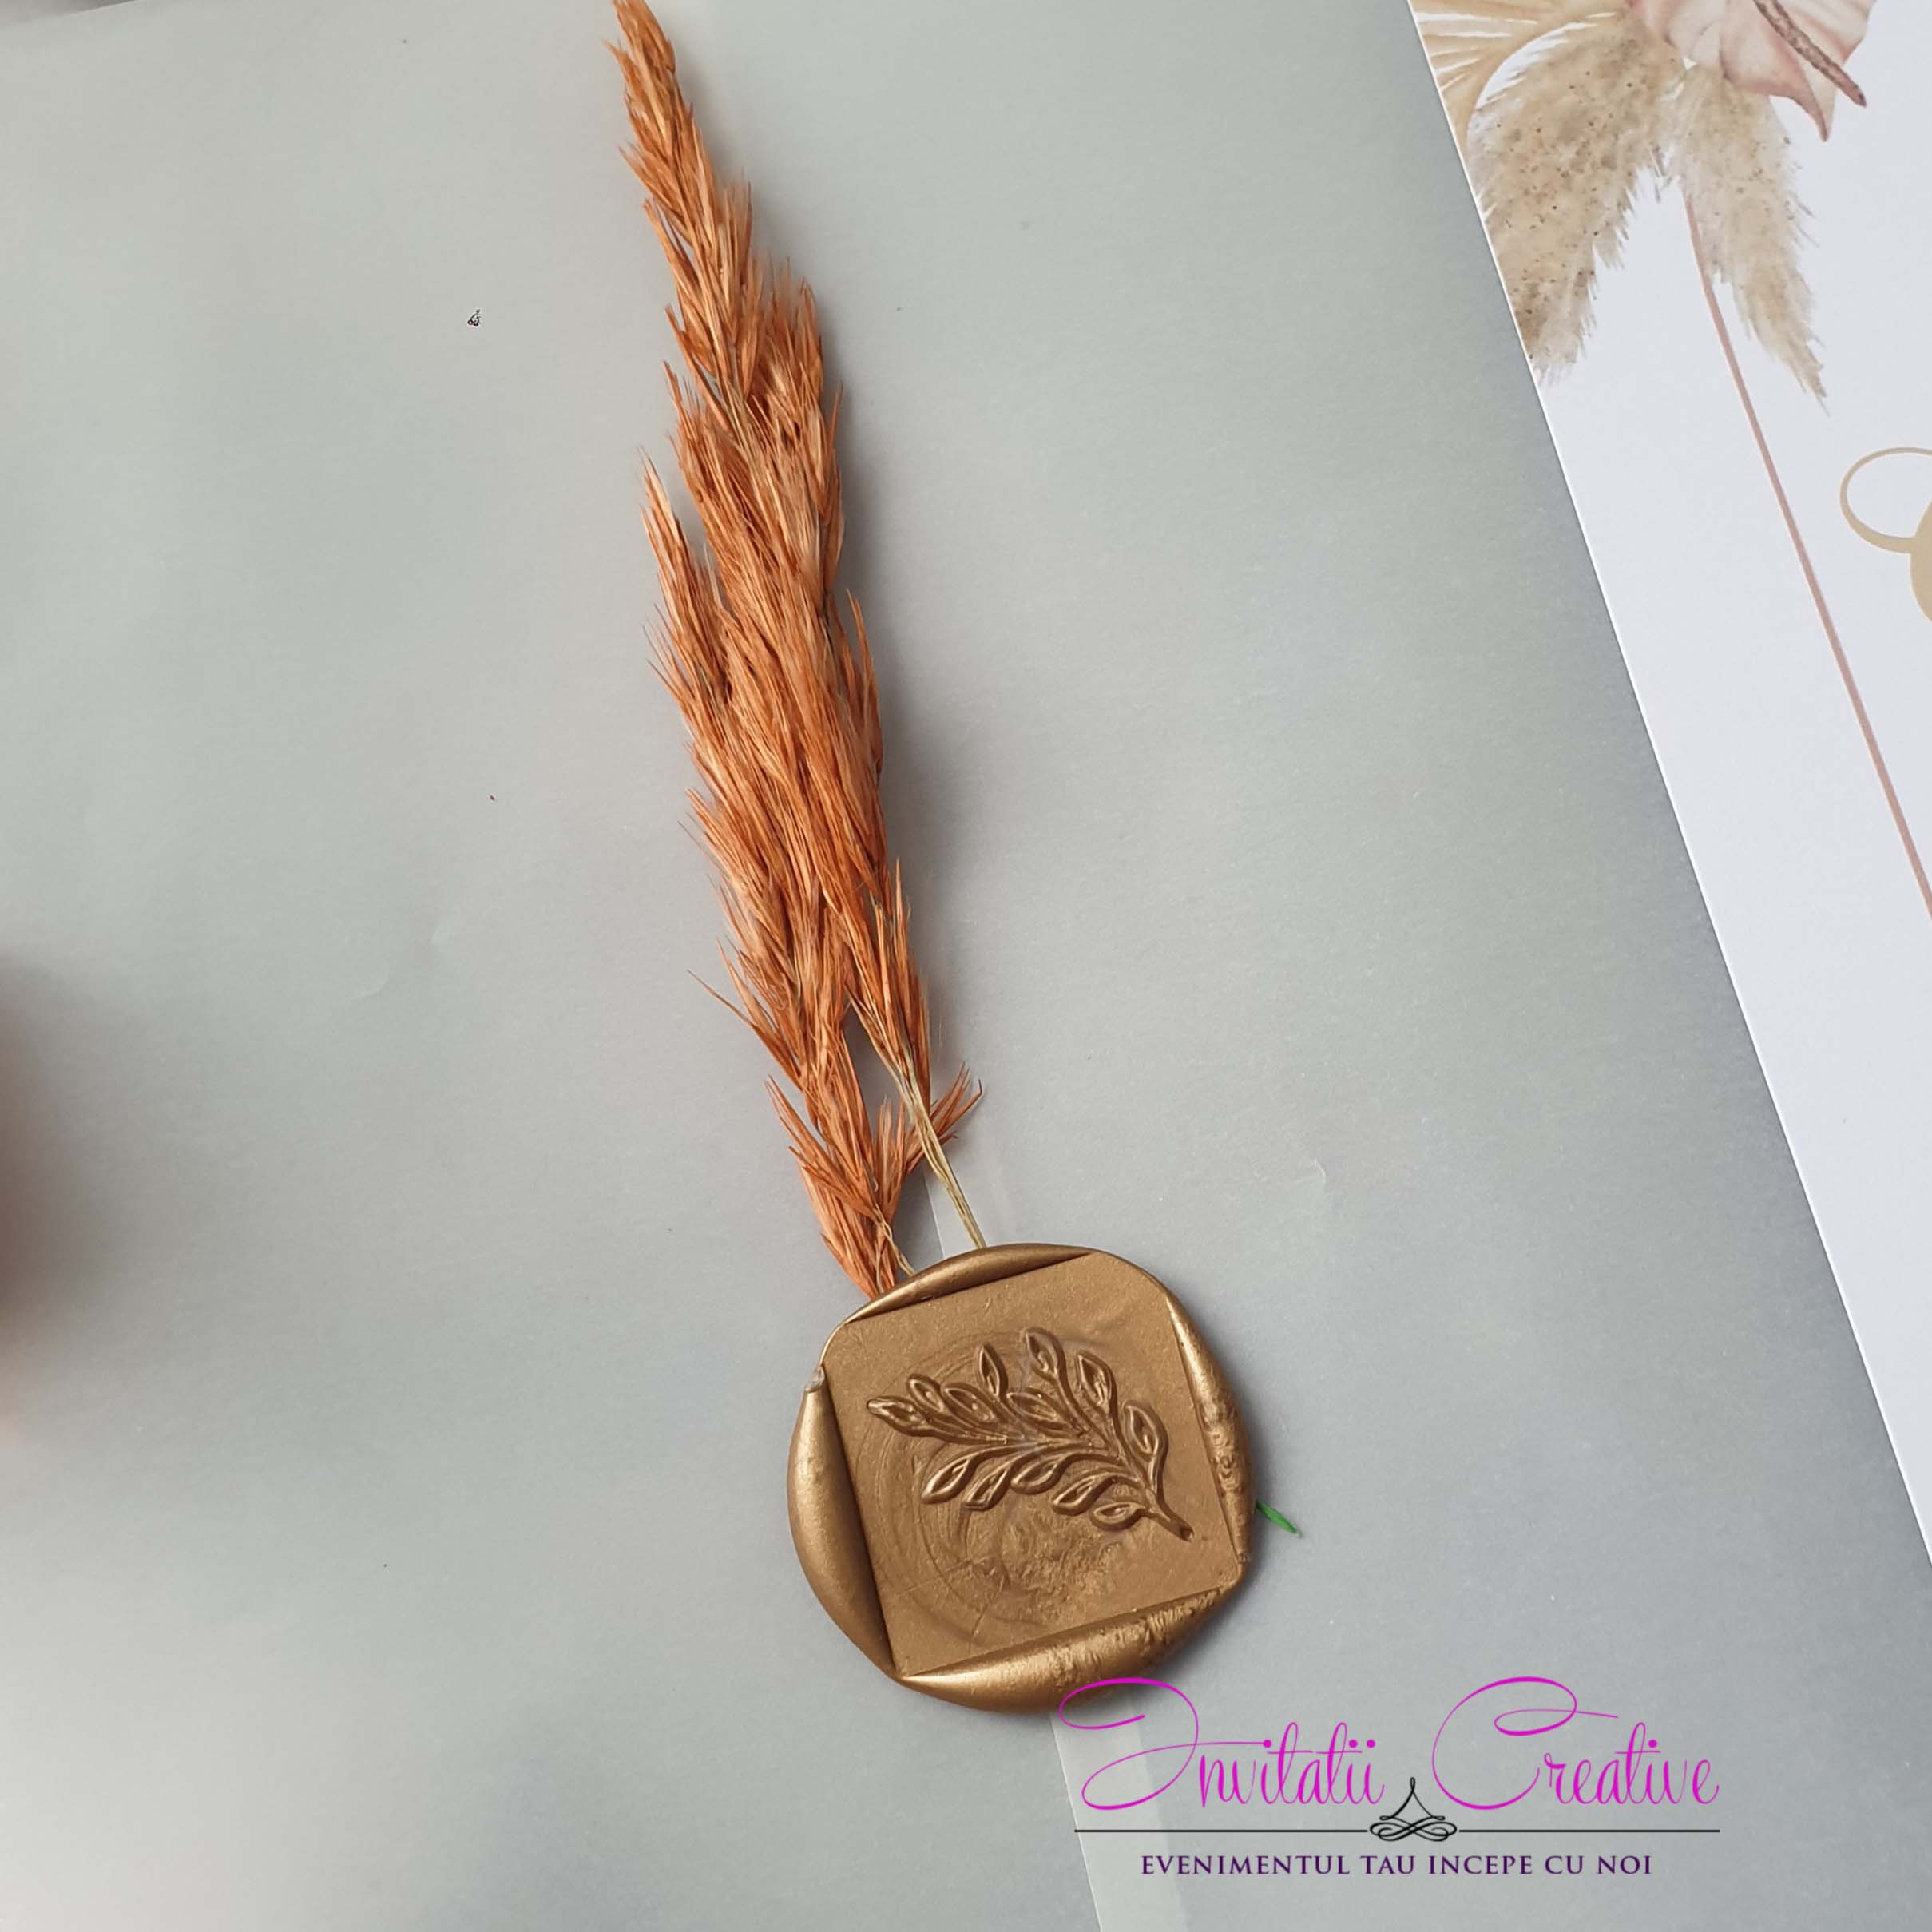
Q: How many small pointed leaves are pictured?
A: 13